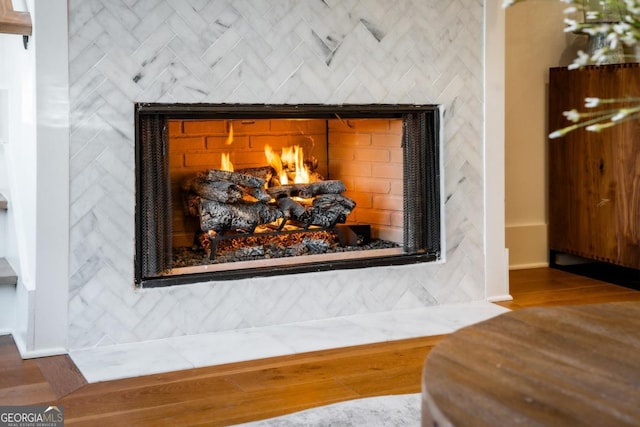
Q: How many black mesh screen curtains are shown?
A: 2